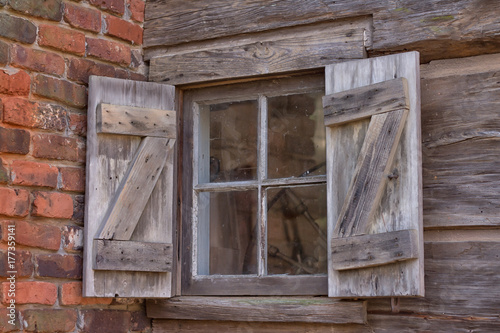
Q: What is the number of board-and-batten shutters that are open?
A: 2